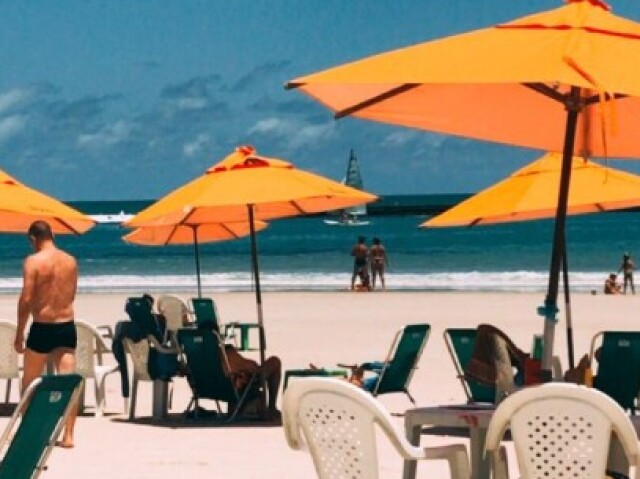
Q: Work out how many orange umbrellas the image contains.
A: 5